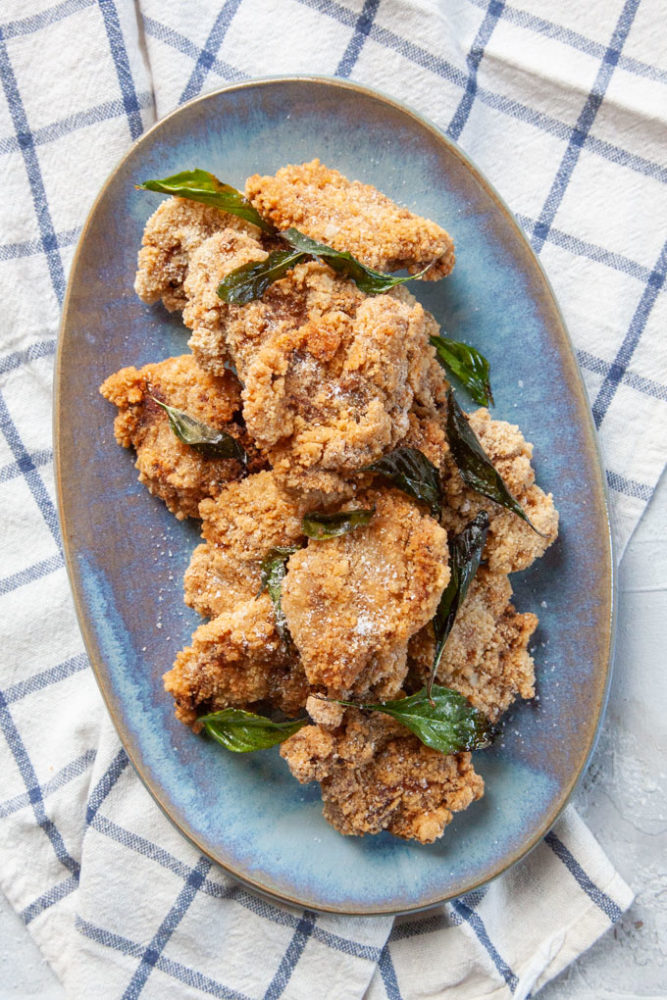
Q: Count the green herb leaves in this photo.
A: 12